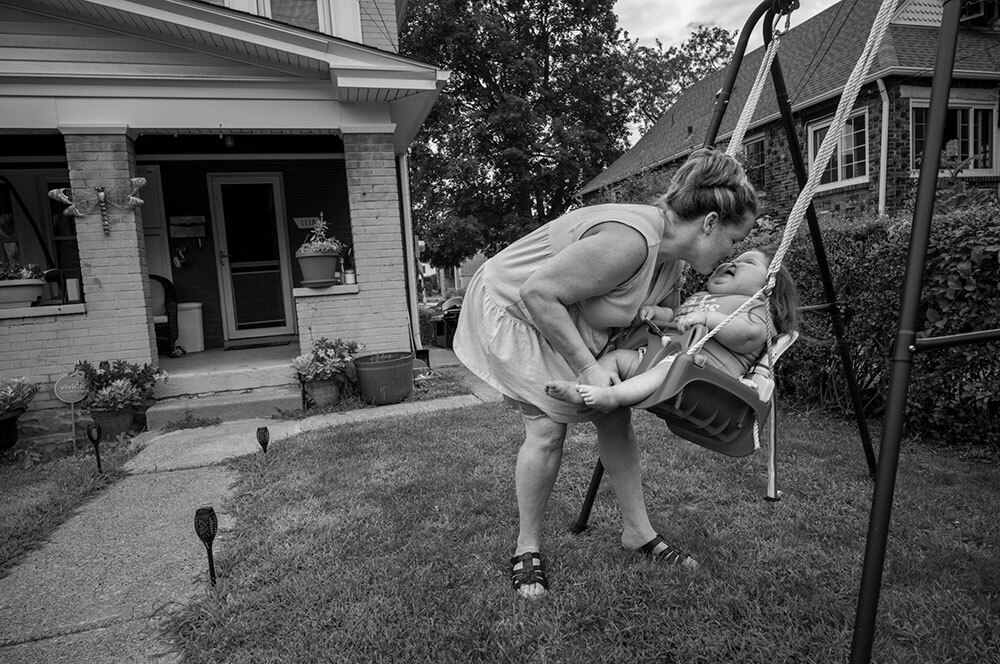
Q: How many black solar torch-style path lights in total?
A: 3